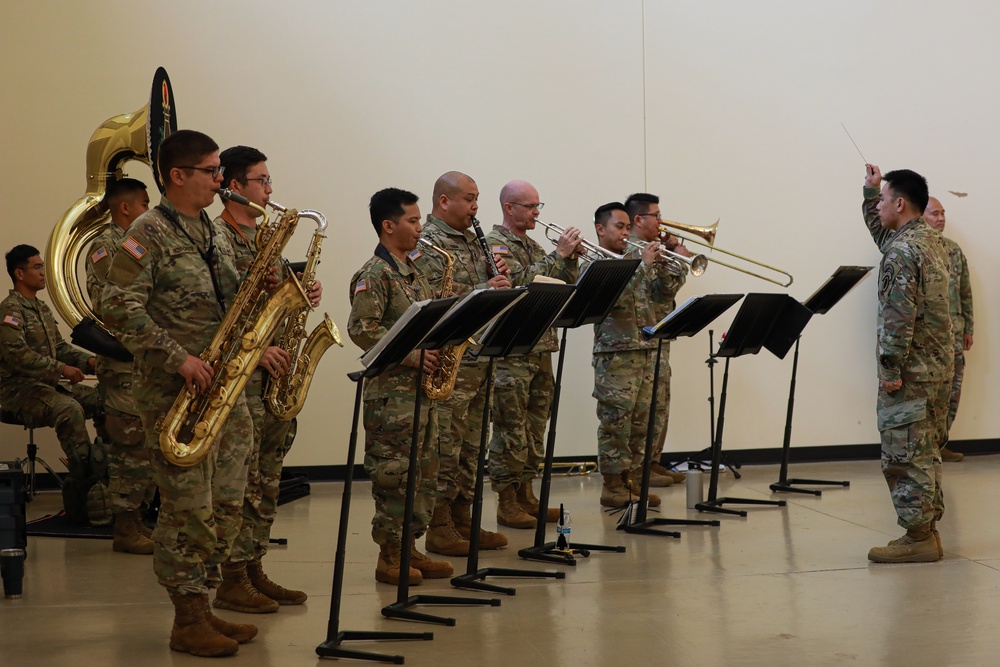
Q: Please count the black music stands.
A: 7